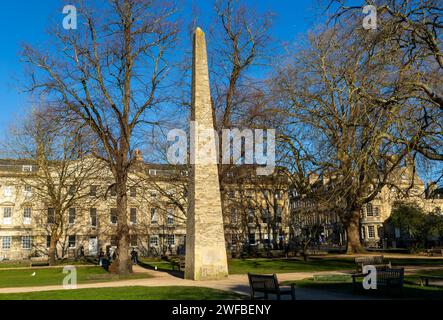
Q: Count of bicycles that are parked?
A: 0